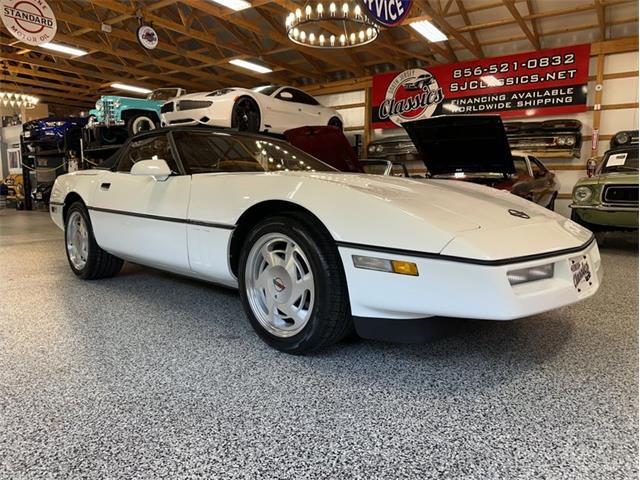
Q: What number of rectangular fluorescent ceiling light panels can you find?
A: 5